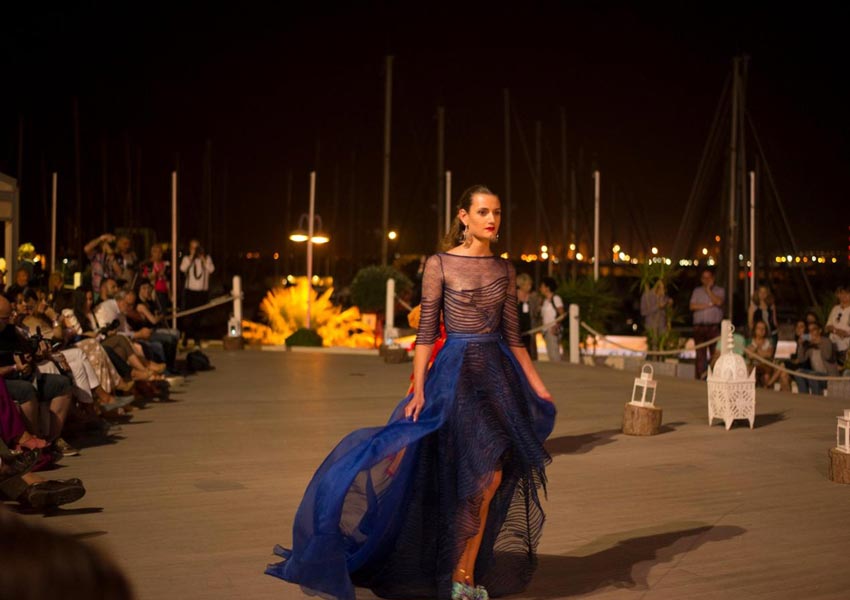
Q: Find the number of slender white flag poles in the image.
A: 6